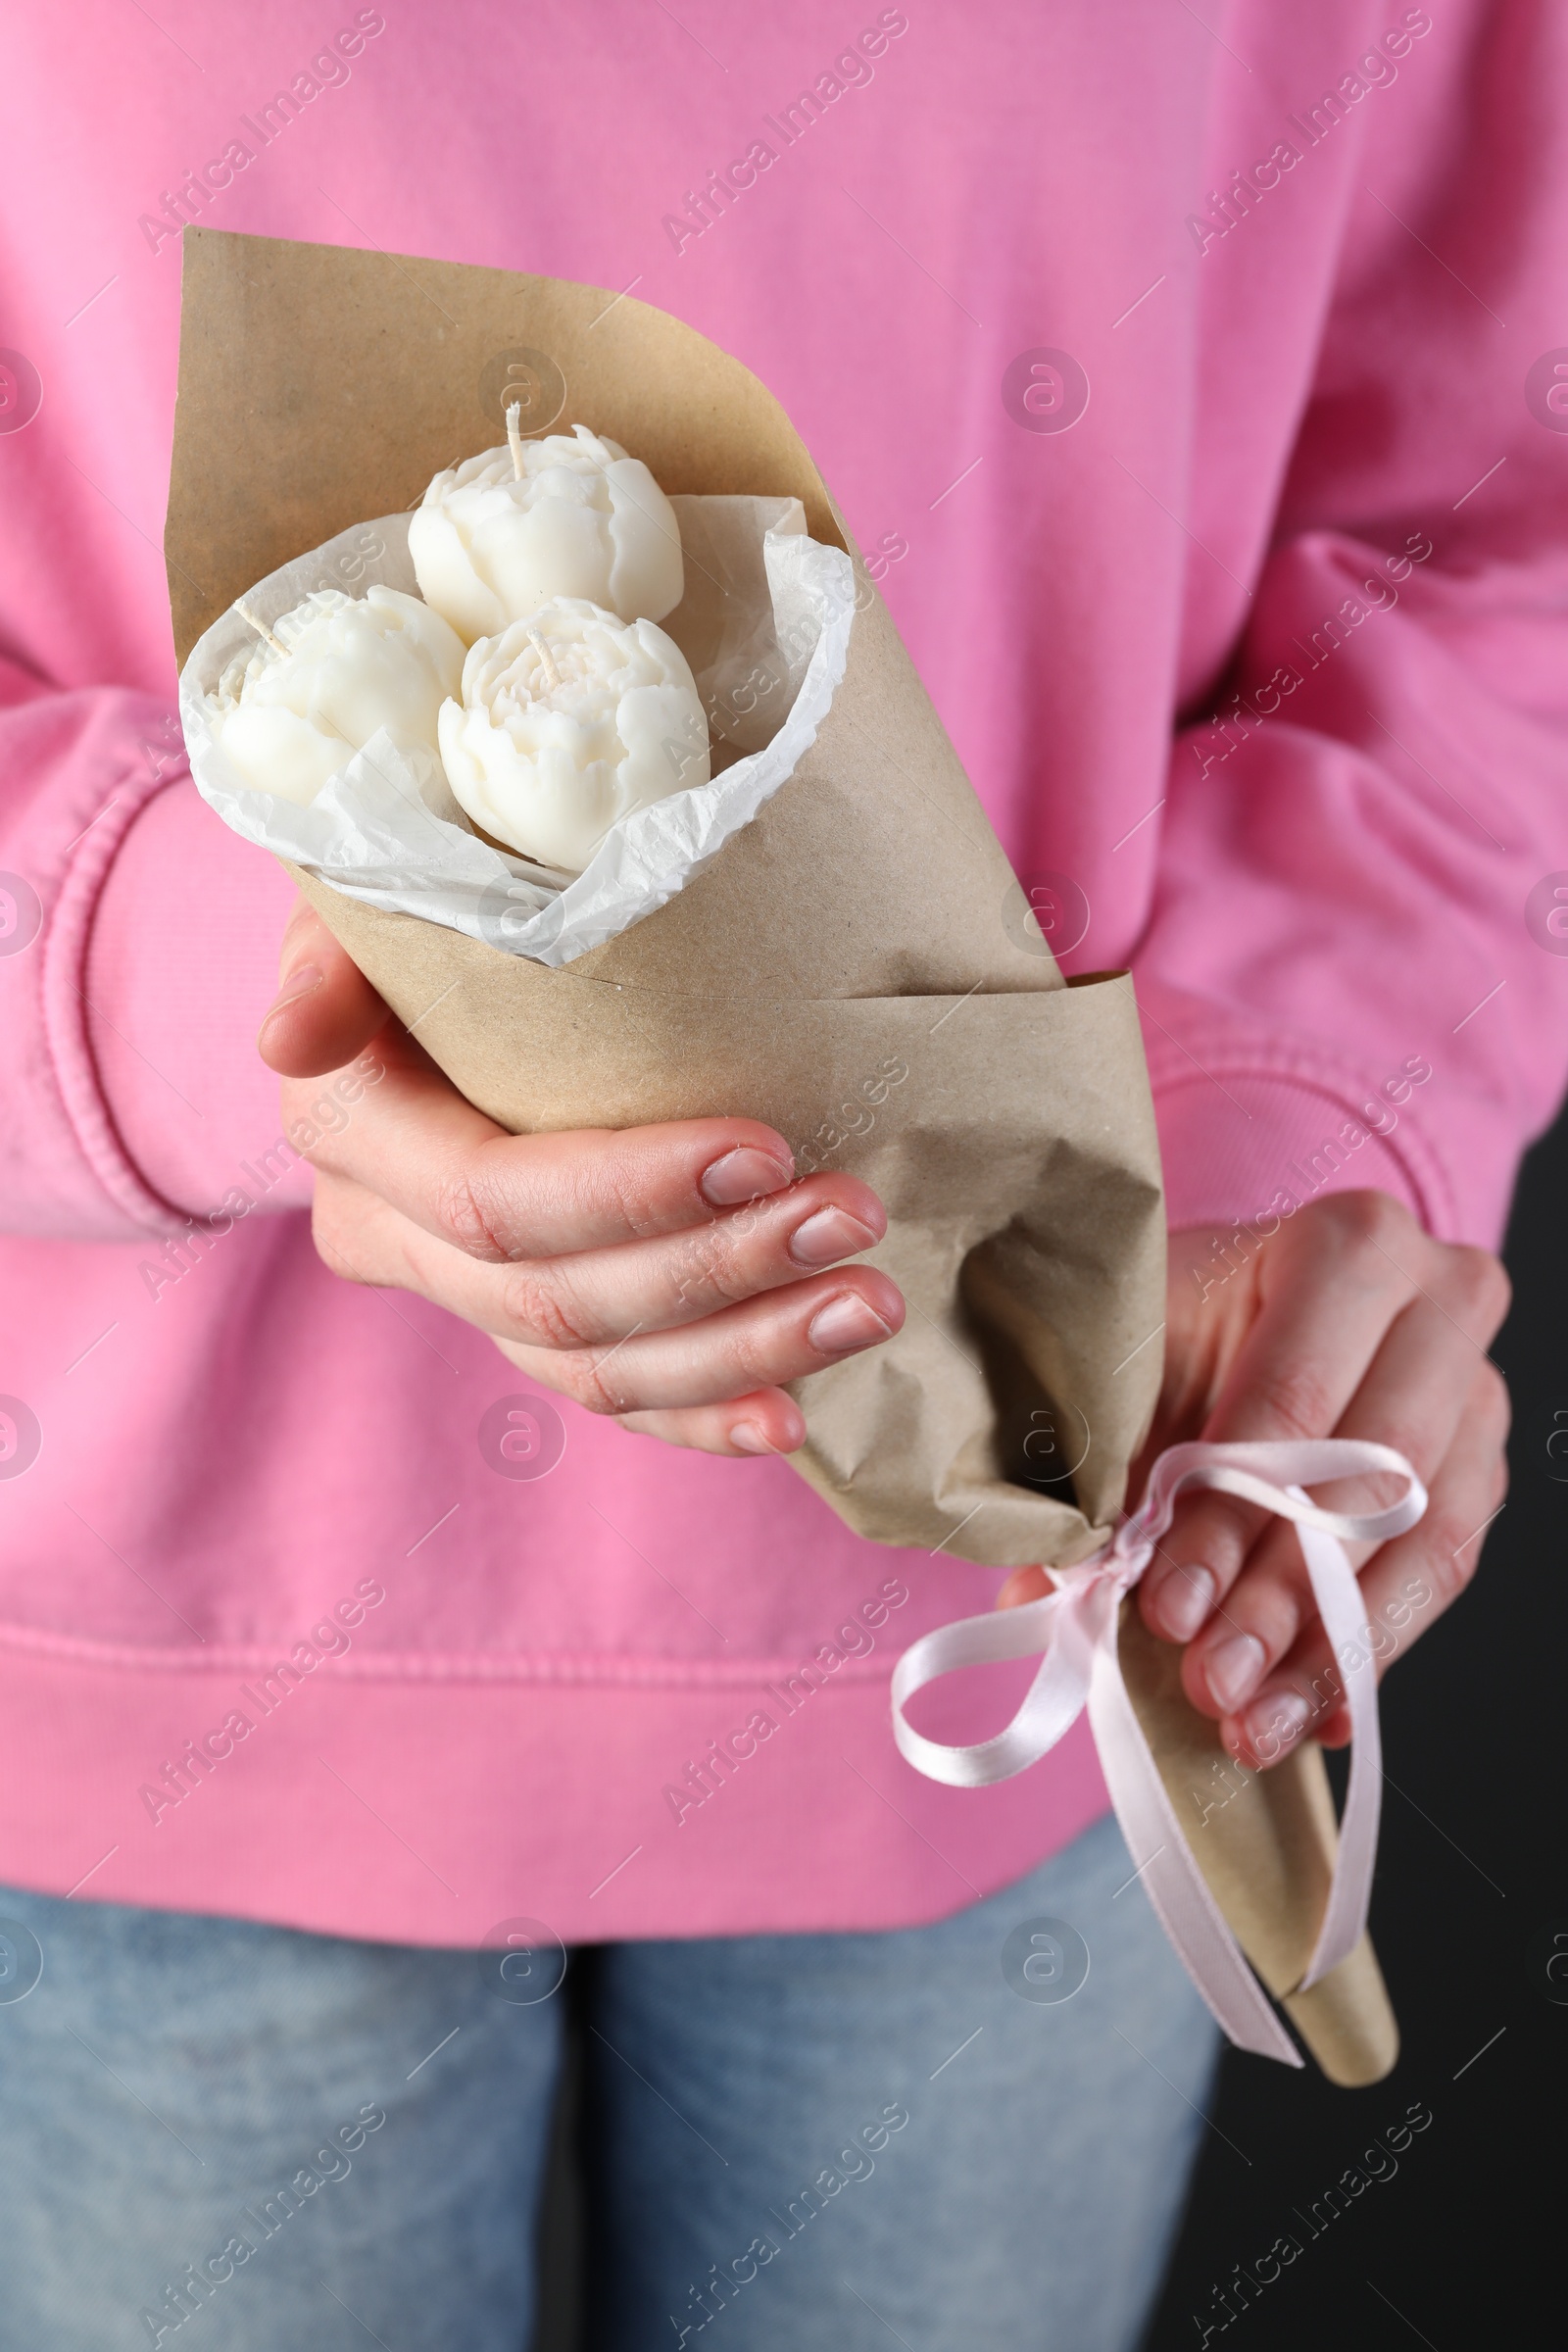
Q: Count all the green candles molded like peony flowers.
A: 0